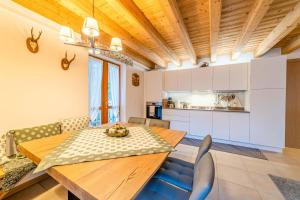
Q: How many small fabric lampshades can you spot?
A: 3